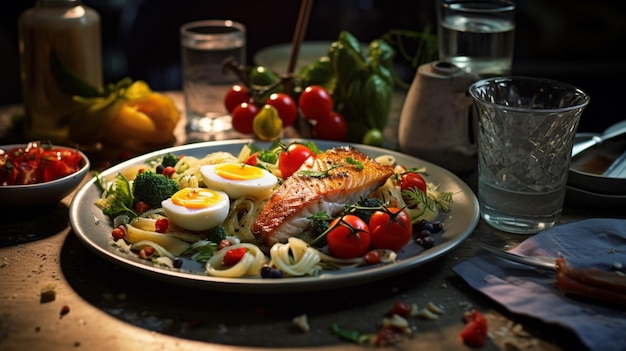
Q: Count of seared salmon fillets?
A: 1